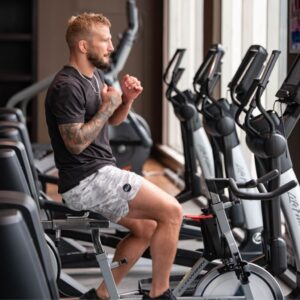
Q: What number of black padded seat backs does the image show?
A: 4